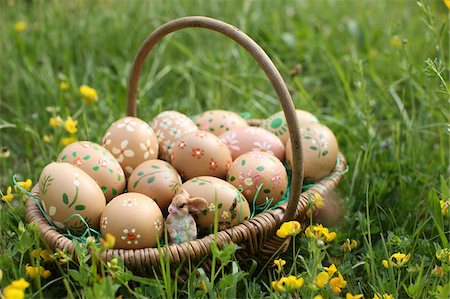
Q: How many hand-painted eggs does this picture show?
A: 13